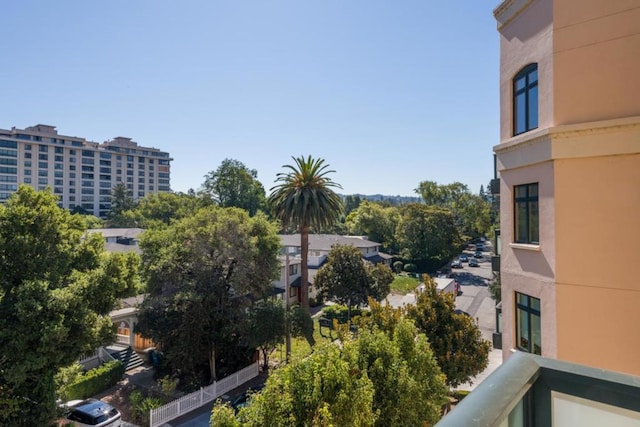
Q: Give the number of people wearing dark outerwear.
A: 0